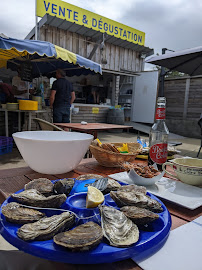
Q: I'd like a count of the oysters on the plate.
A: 12